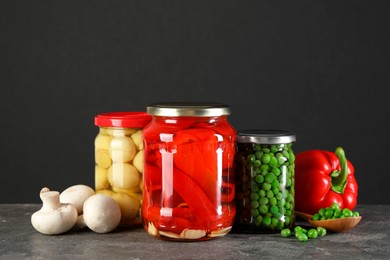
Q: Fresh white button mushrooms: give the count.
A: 3